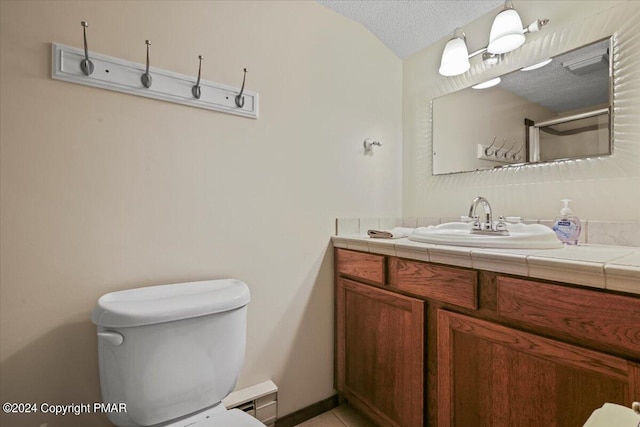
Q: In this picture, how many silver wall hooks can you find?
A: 4